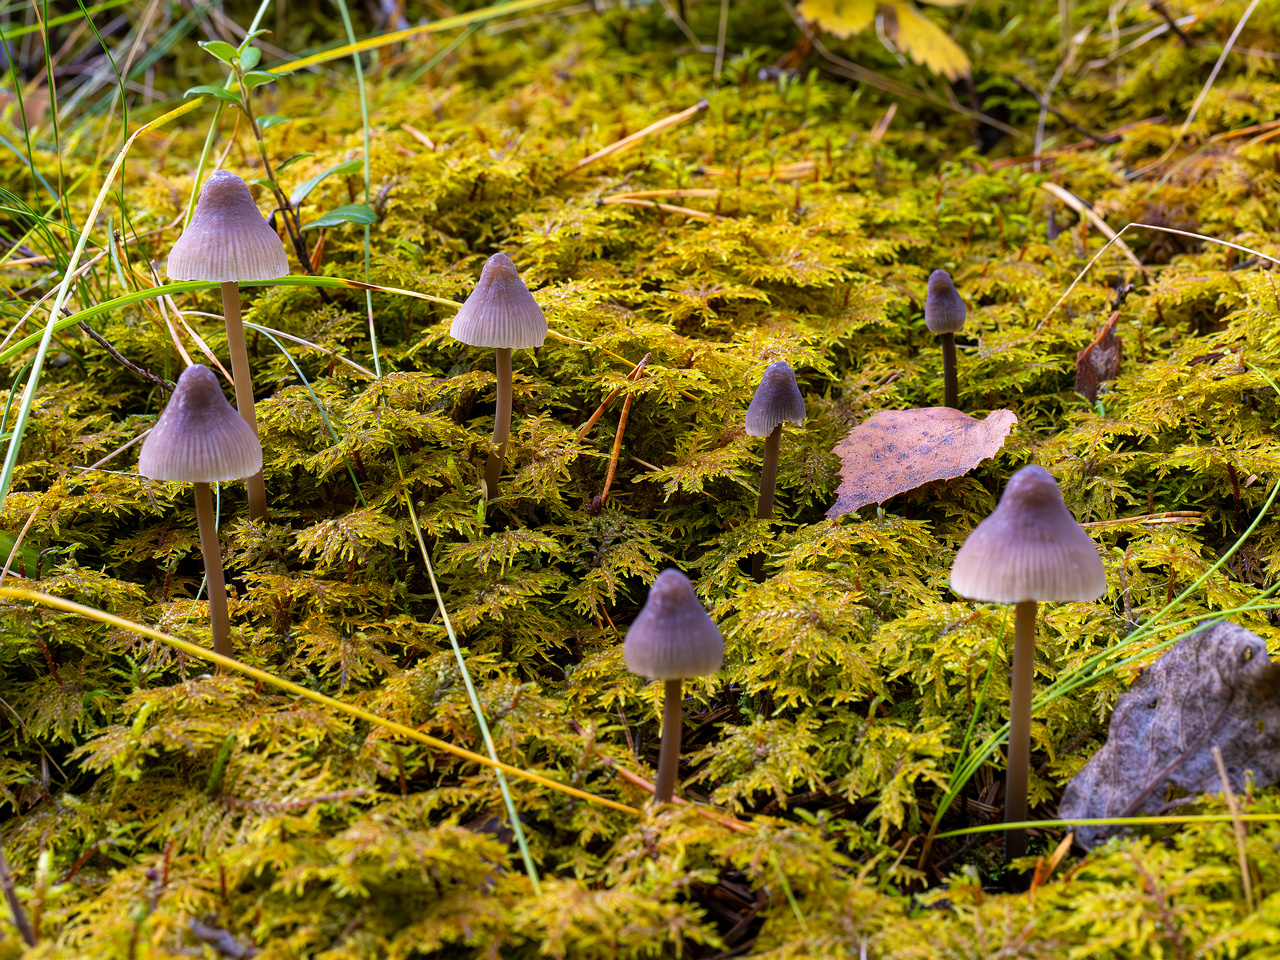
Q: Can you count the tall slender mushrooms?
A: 7